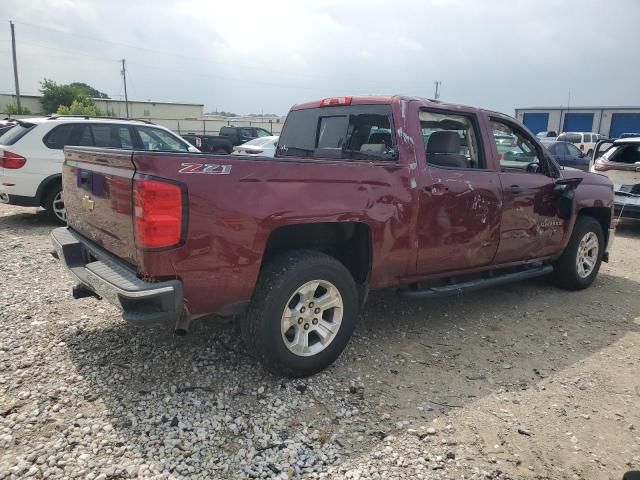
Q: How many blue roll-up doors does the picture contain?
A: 3